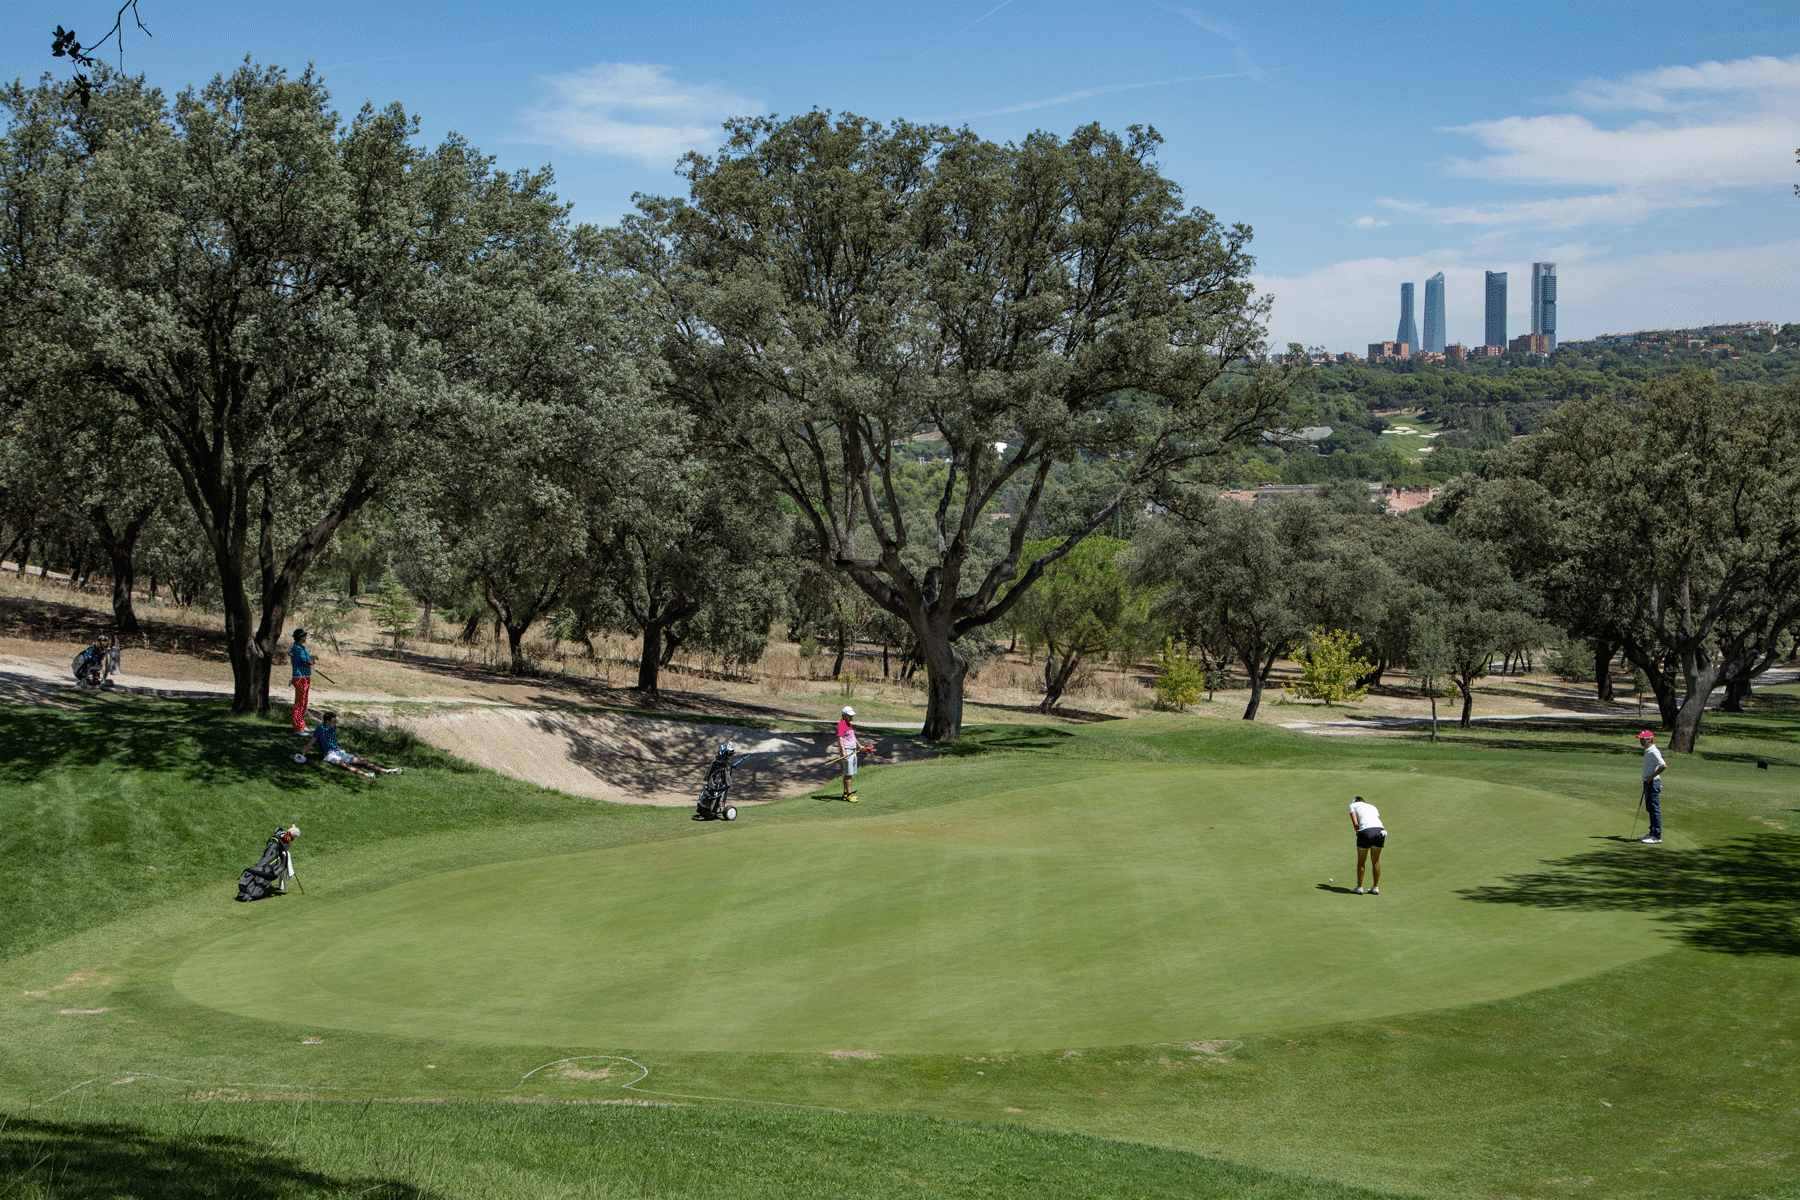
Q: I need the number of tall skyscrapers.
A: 4